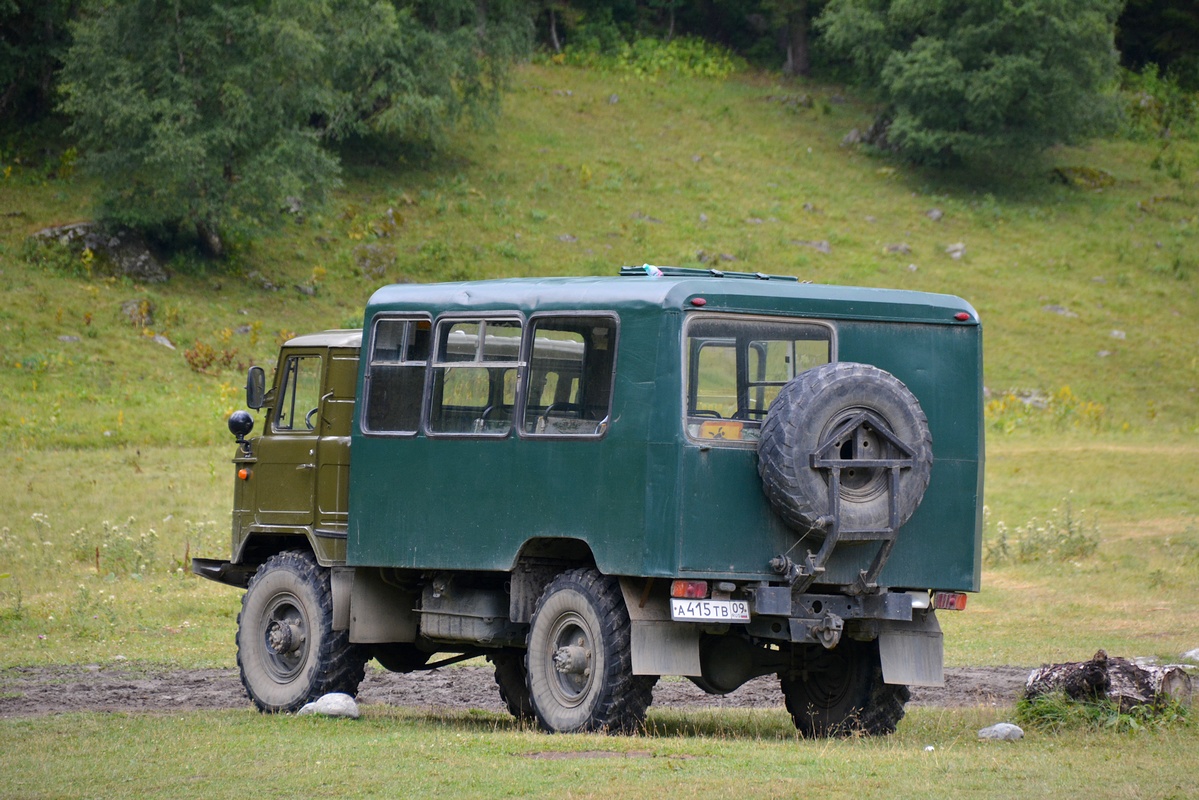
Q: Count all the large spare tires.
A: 1